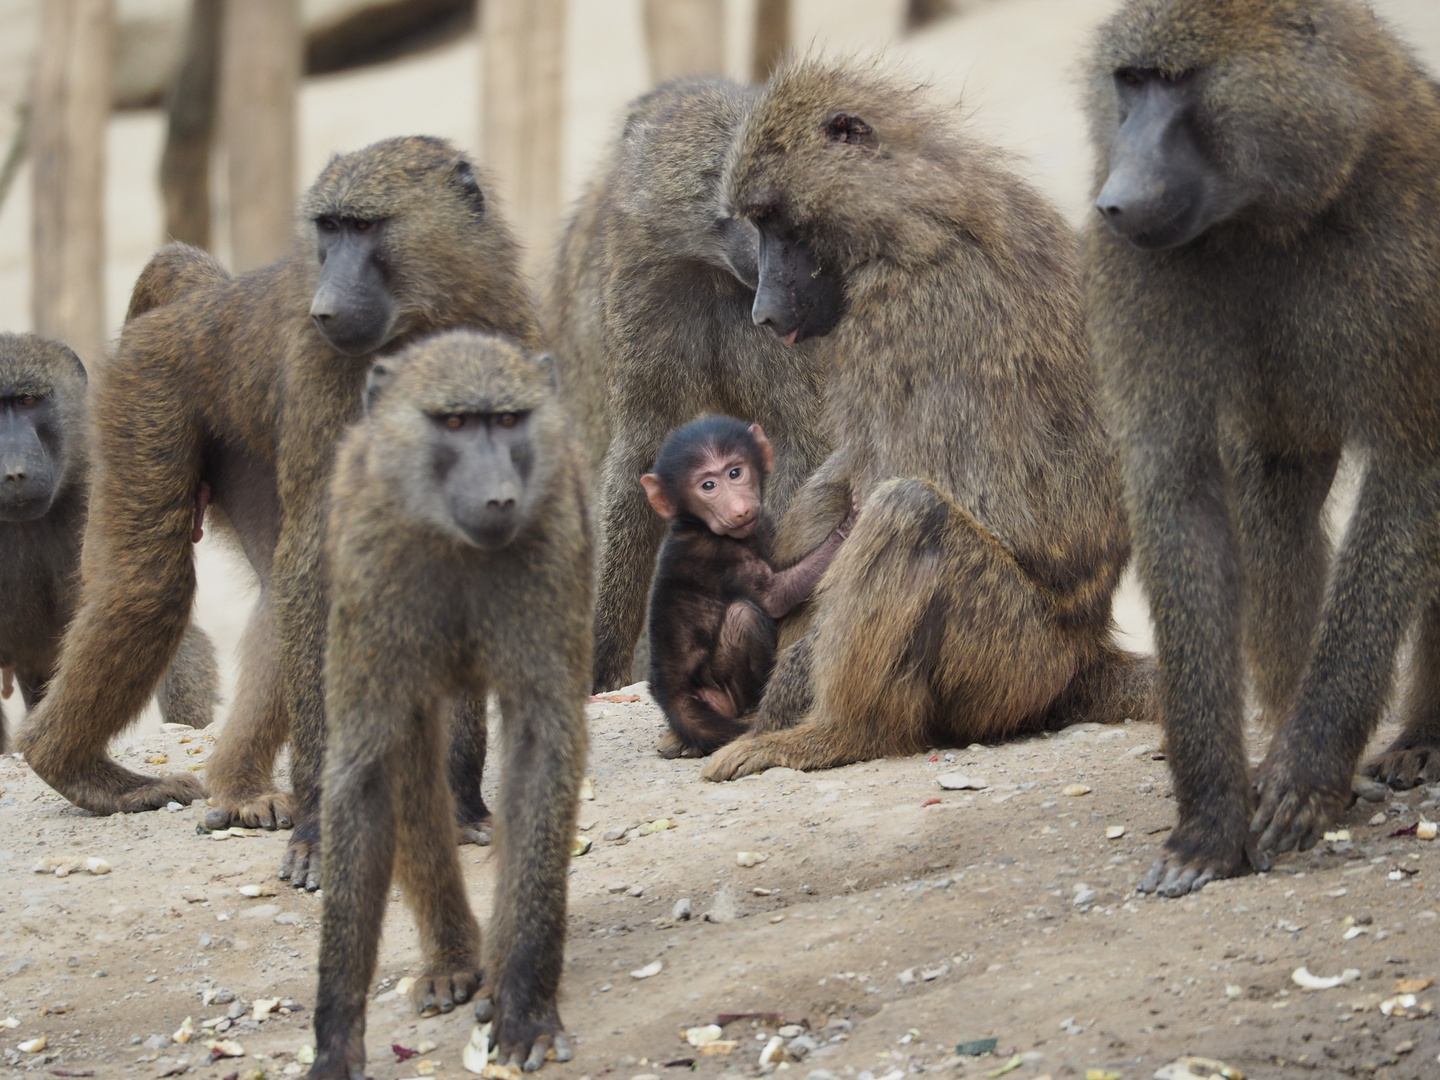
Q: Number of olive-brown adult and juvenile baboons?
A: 6